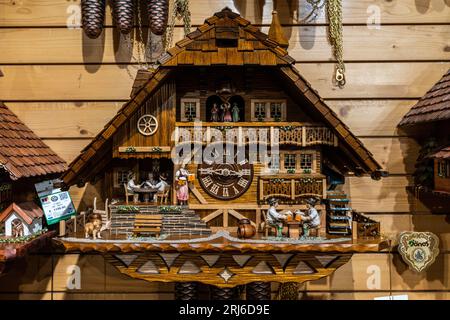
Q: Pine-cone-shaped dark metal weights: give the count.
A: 6